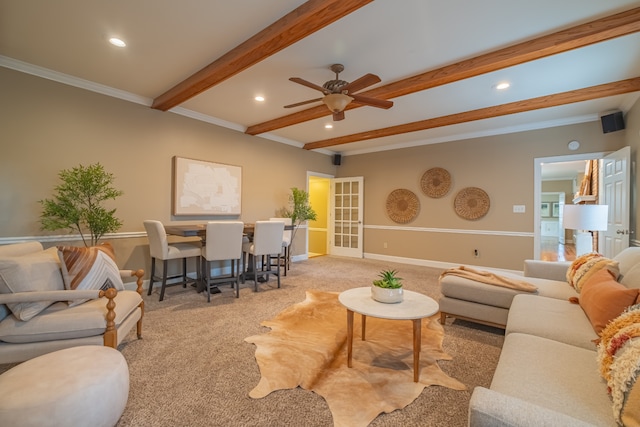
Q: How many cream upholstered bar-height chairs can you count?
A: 4